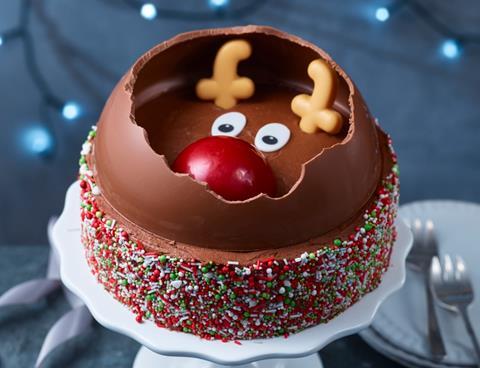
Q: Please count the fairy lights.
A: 7